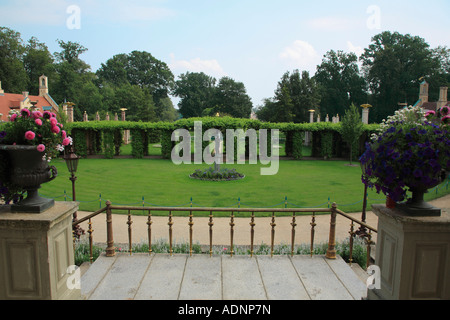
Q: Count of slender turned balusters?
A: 13